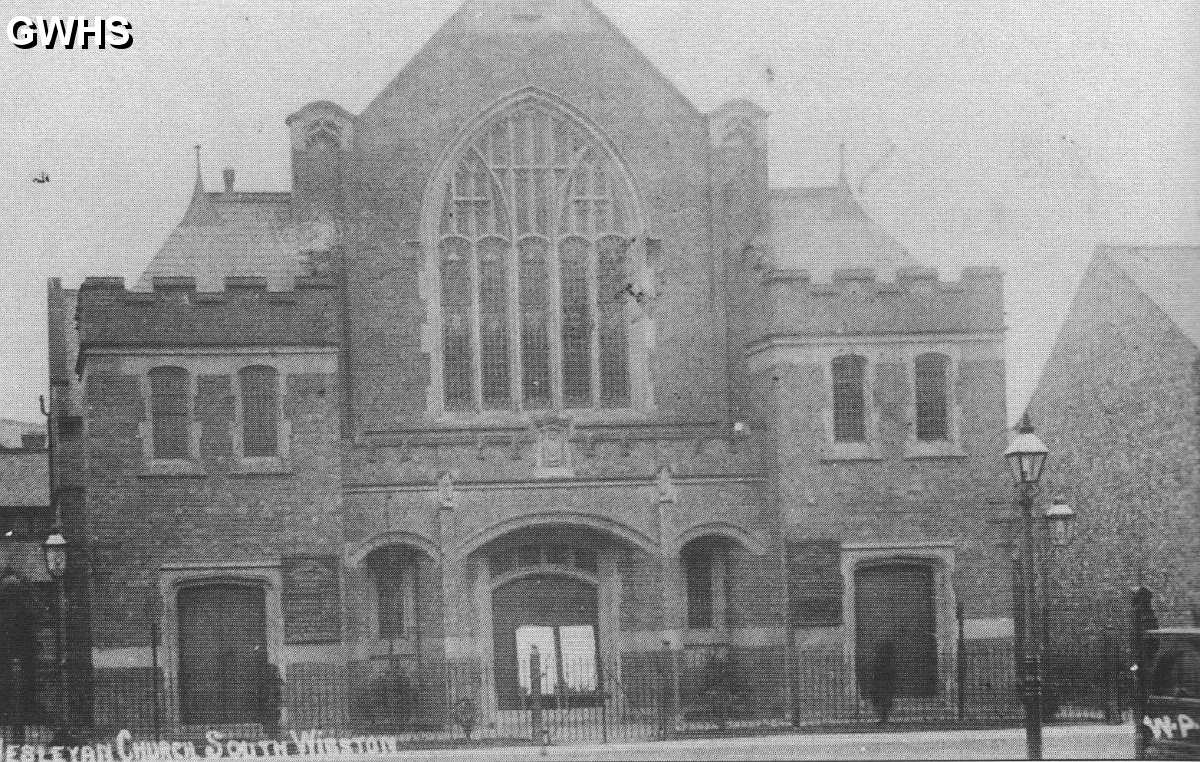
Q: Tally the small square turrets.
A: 2